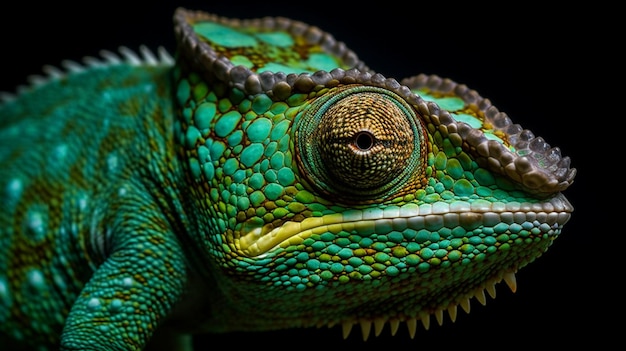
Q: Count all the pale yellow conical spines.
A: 12